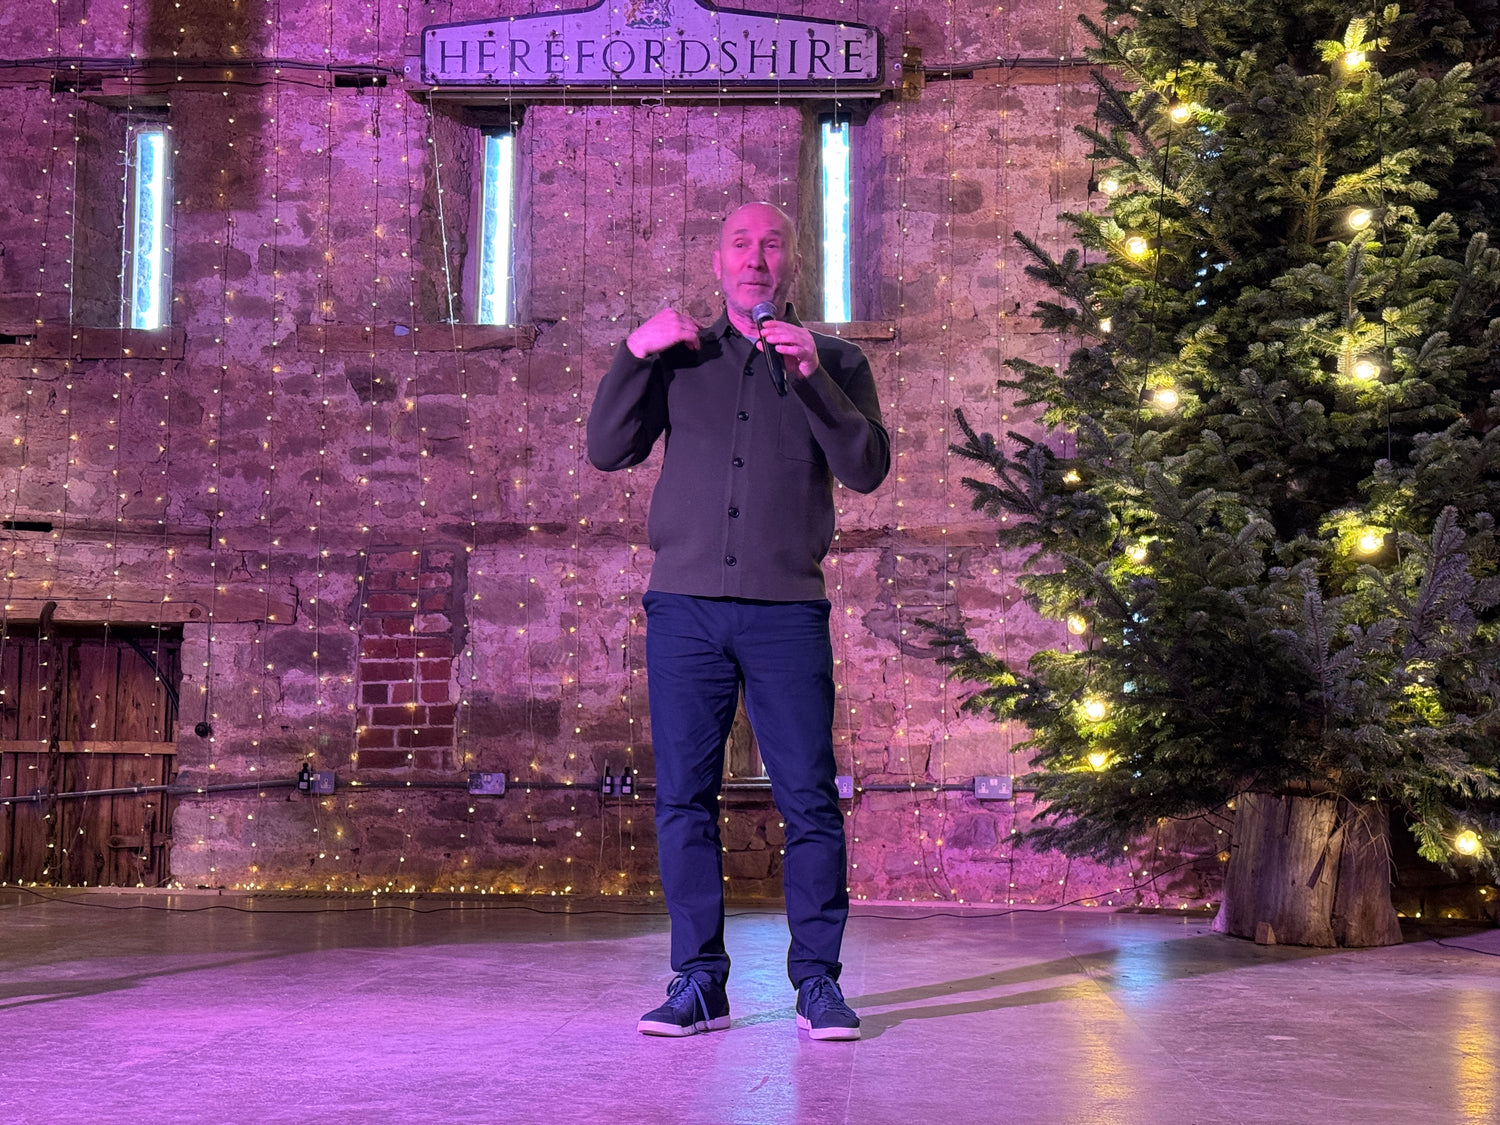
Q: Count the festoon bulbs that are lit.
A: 15